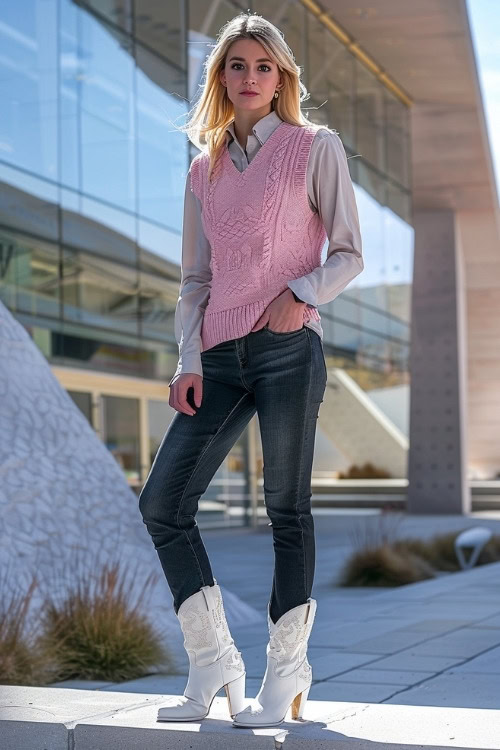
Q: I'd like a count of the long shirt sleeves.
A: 2